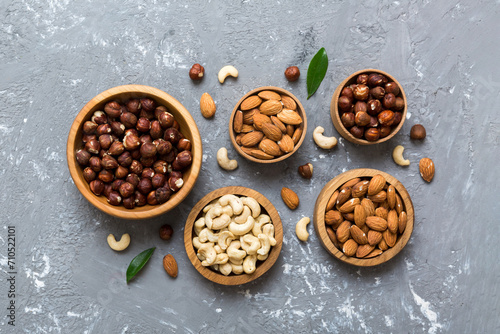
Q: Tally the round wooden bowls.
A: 5